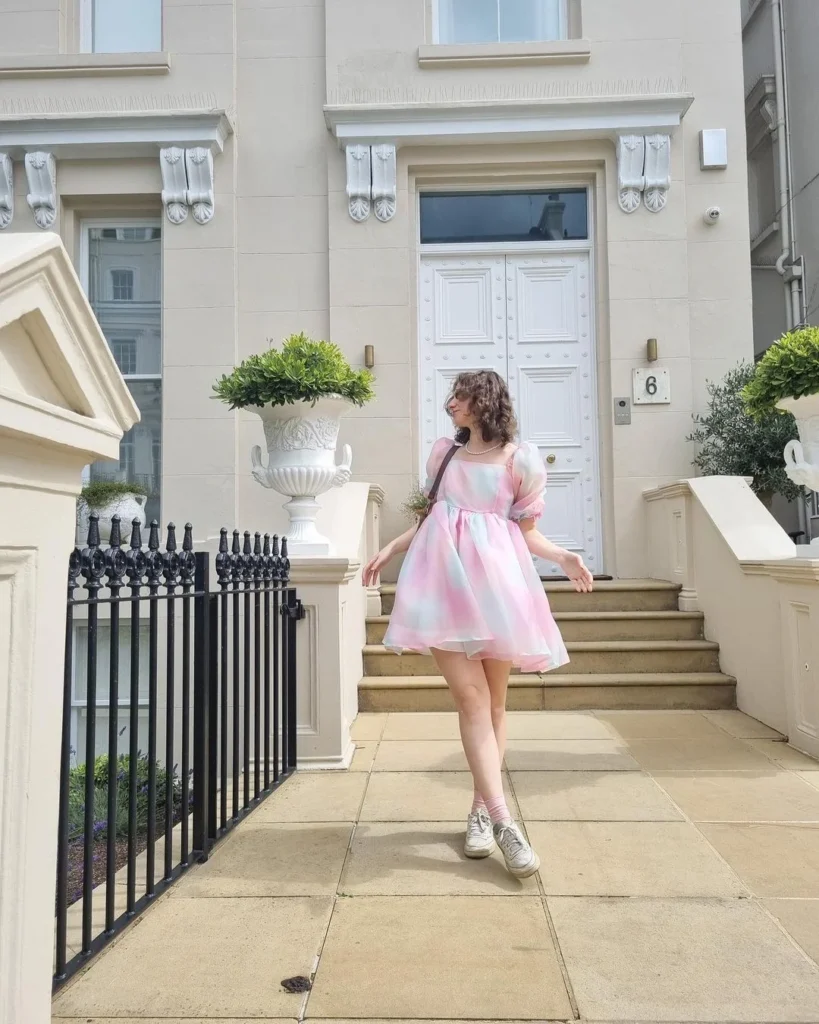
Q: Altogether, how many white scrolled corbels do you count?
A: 8